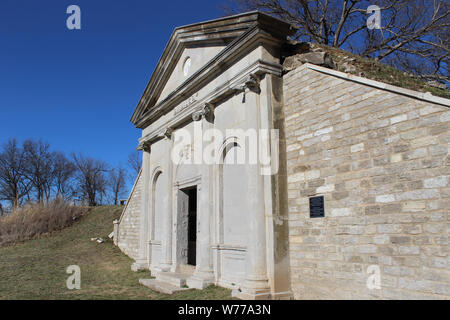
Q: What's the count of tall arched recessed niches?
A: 2